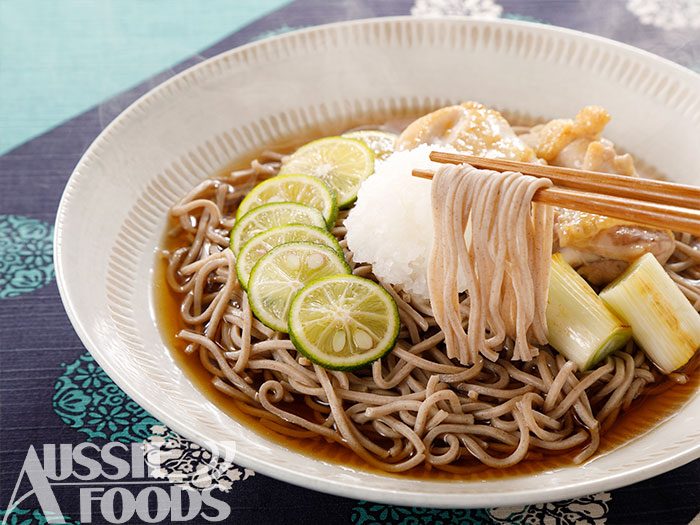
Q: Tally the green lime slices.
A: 7